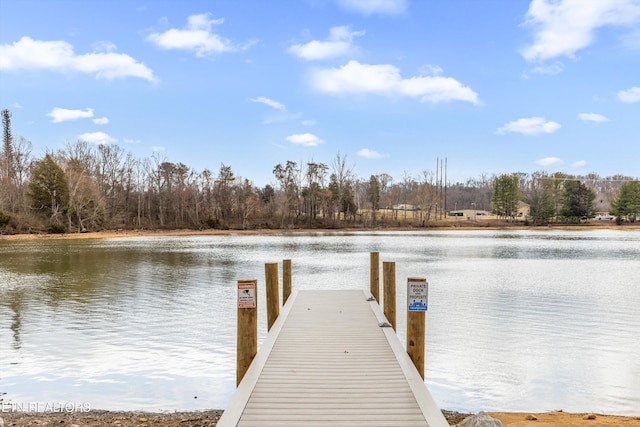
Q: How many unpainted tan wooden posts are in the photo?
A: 6